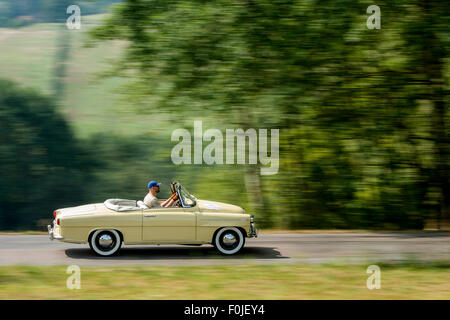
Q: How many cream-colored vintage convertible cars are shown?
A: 1